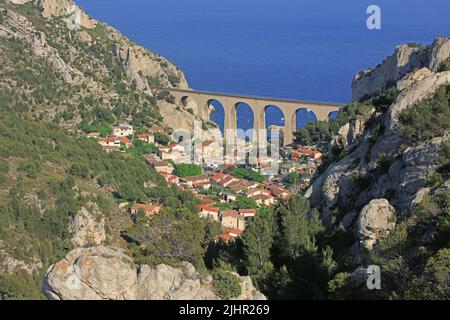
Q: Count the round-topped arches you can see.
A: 6